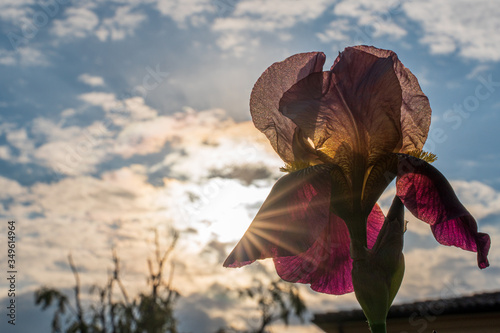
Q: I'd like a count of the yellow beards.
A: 2